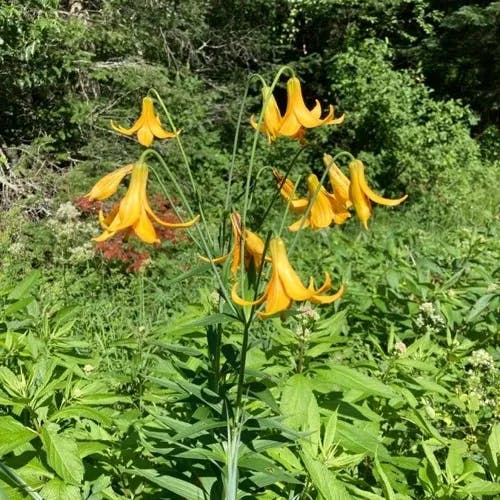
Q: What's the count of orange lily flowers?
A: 11